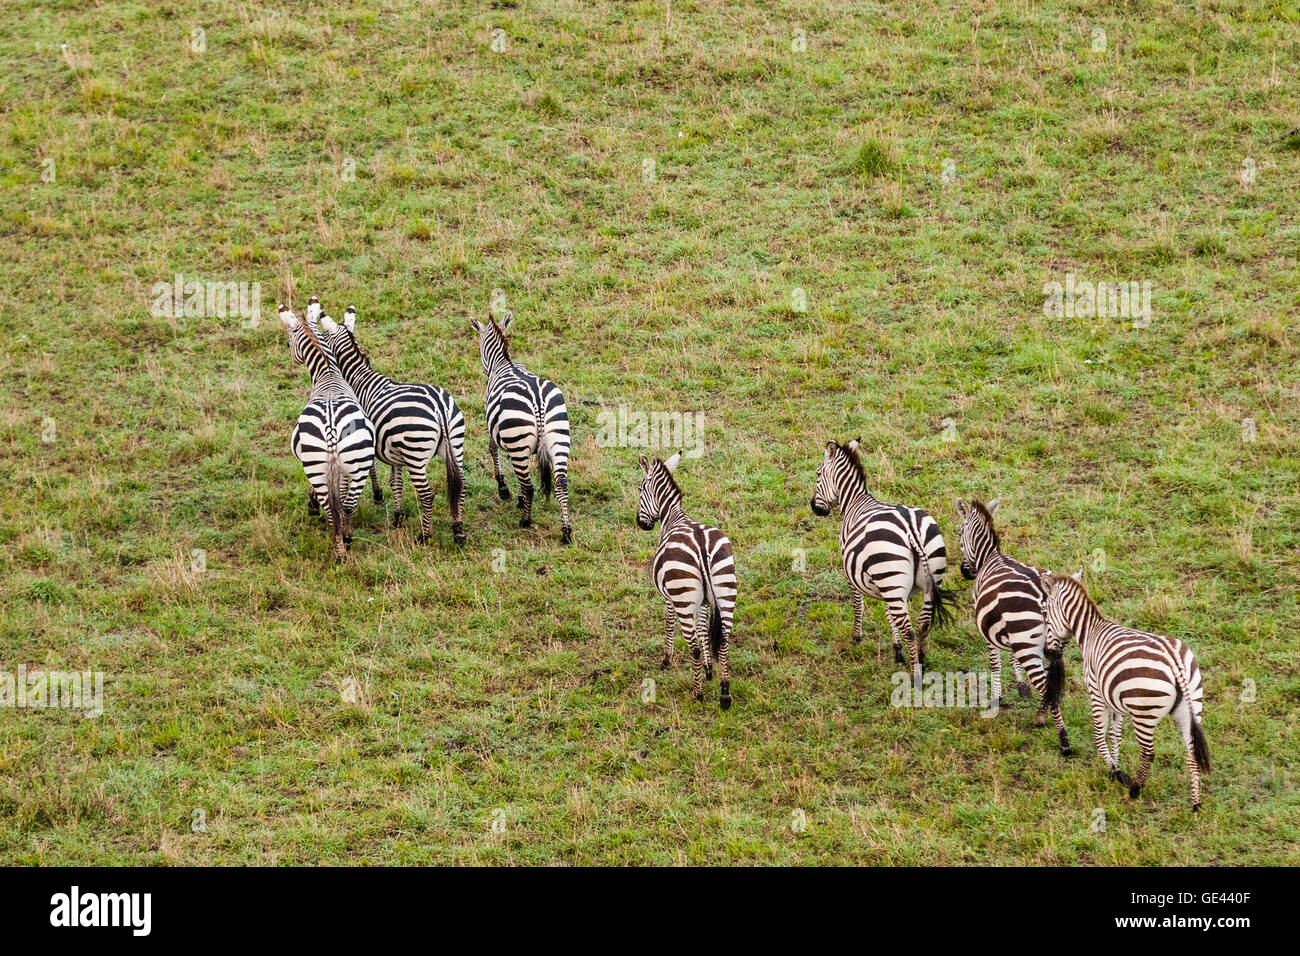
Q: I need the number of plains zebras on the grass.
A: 7